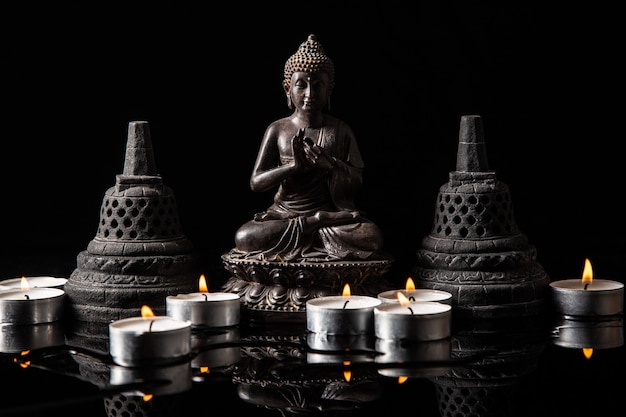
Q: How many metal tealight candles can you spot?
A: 8